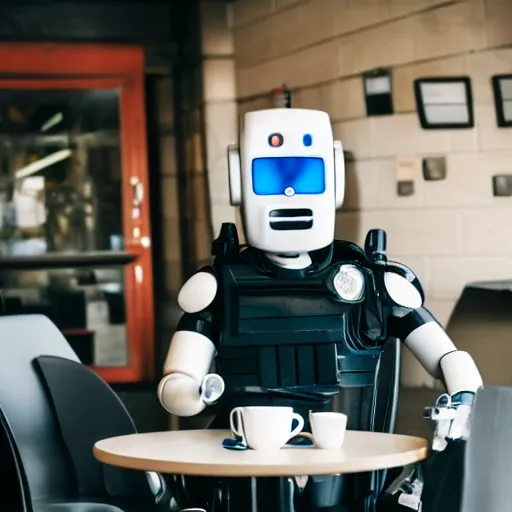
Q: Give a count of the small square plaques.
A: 3